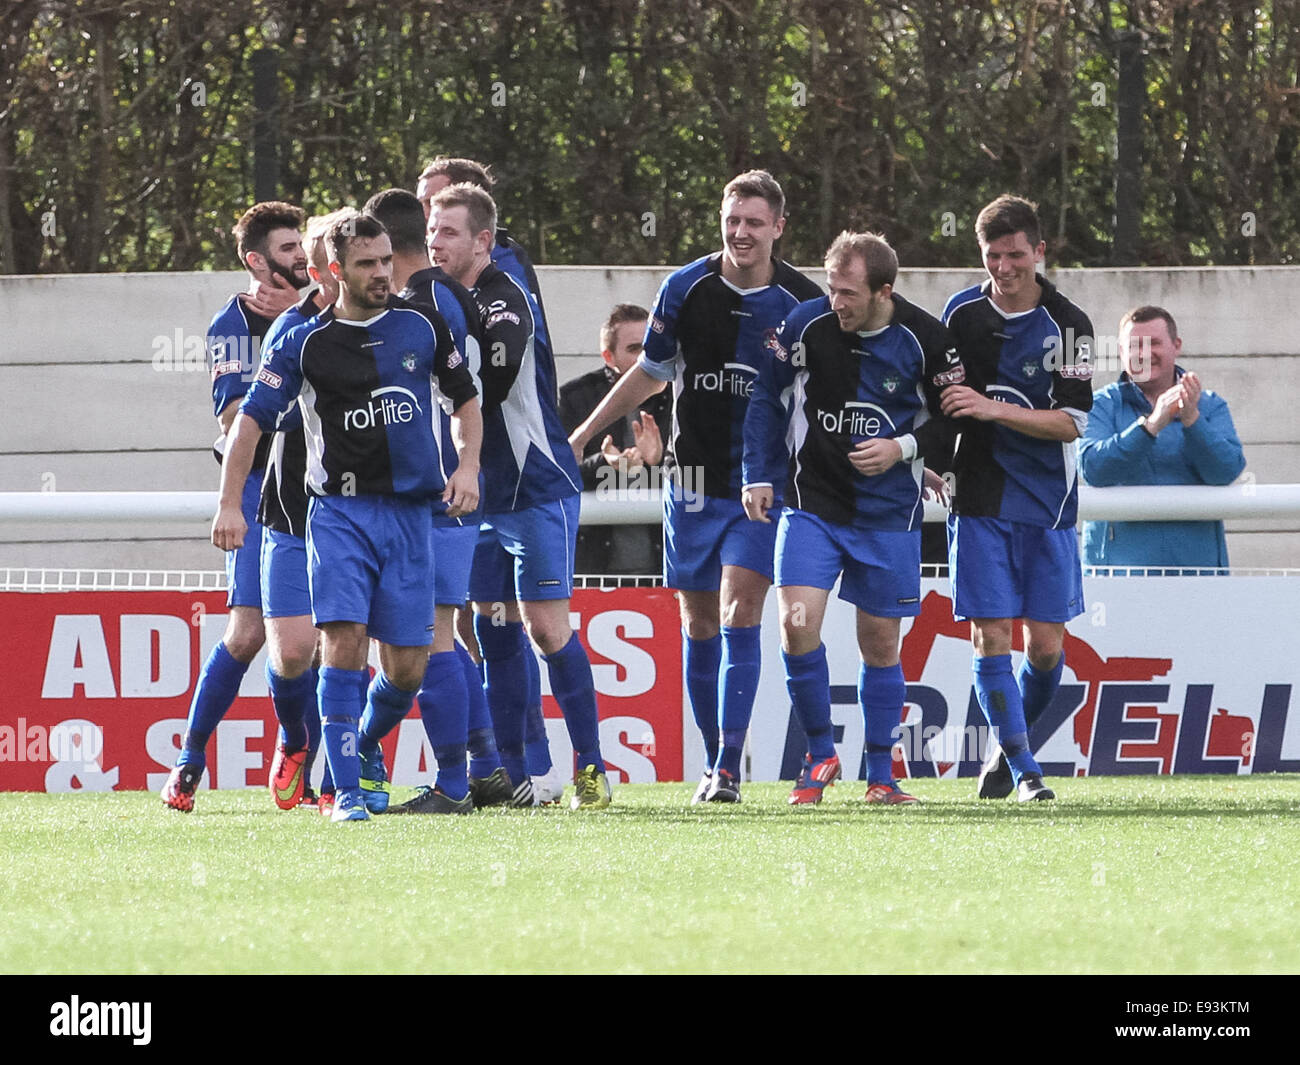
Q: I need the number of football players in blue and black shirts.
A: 9